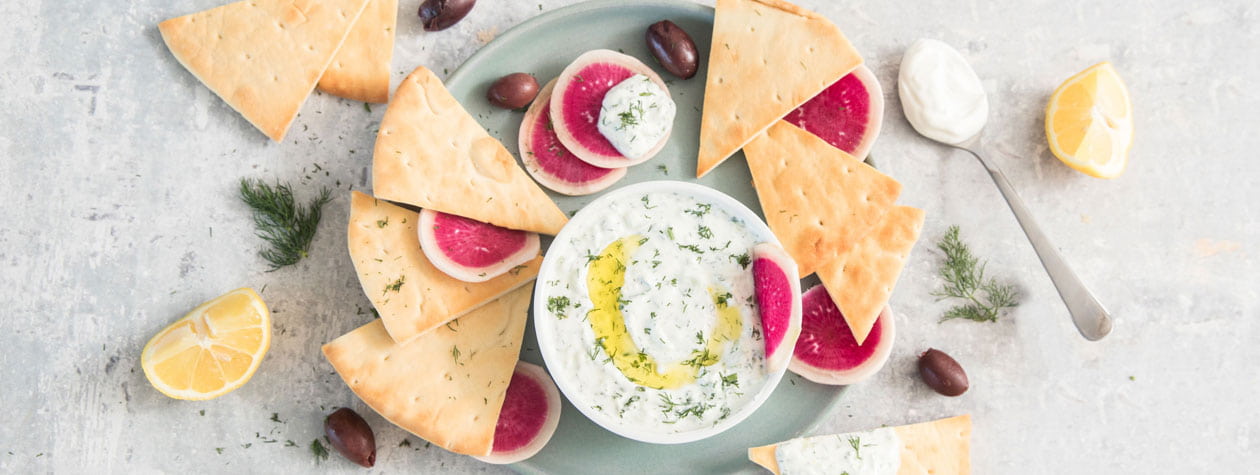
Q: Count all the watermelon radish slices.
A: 7